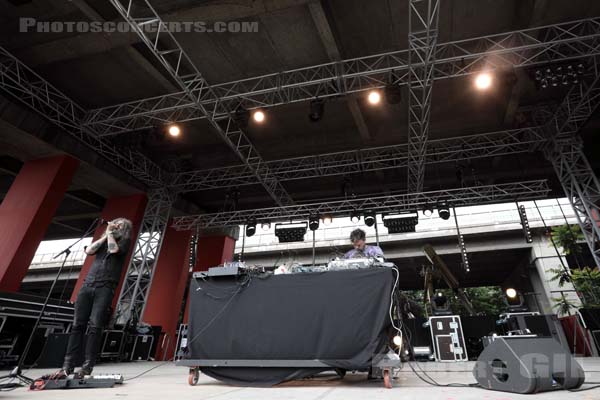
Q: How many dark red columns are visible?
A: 4